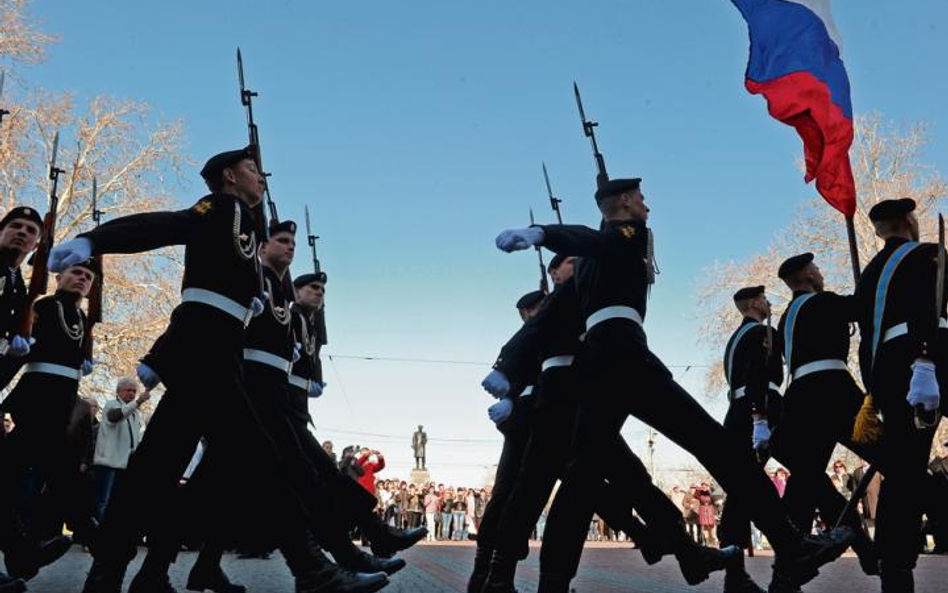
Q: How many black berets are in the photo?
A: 11